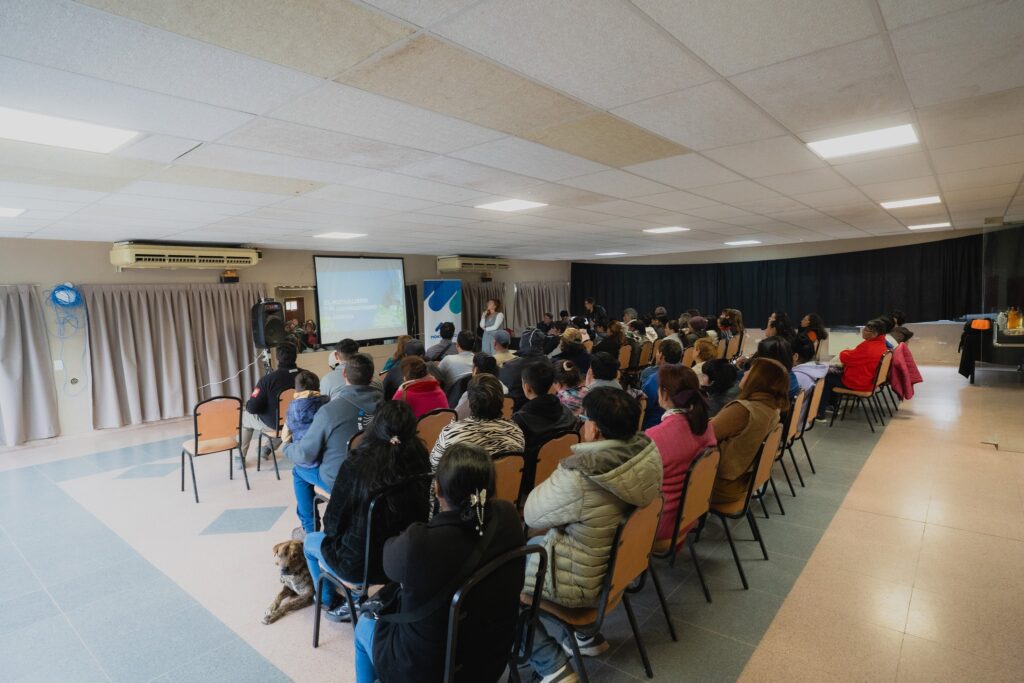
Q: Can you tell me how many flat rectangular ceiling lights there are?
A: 10